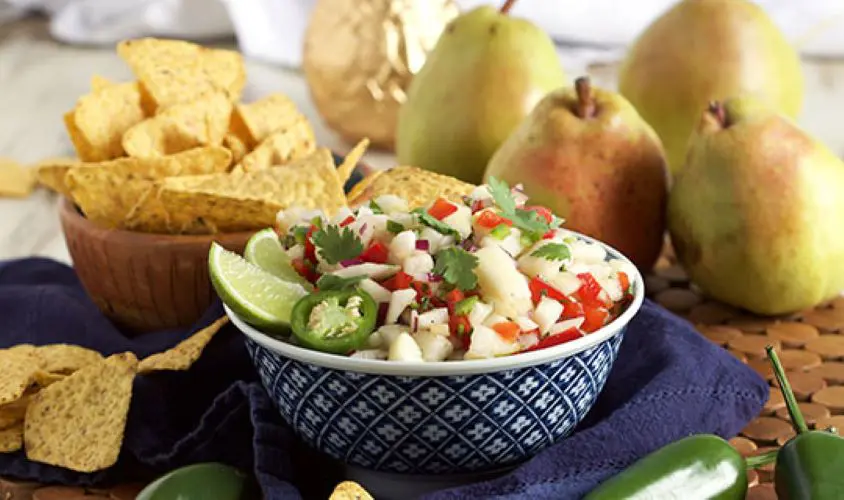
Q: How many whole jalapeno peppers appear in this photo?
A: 3